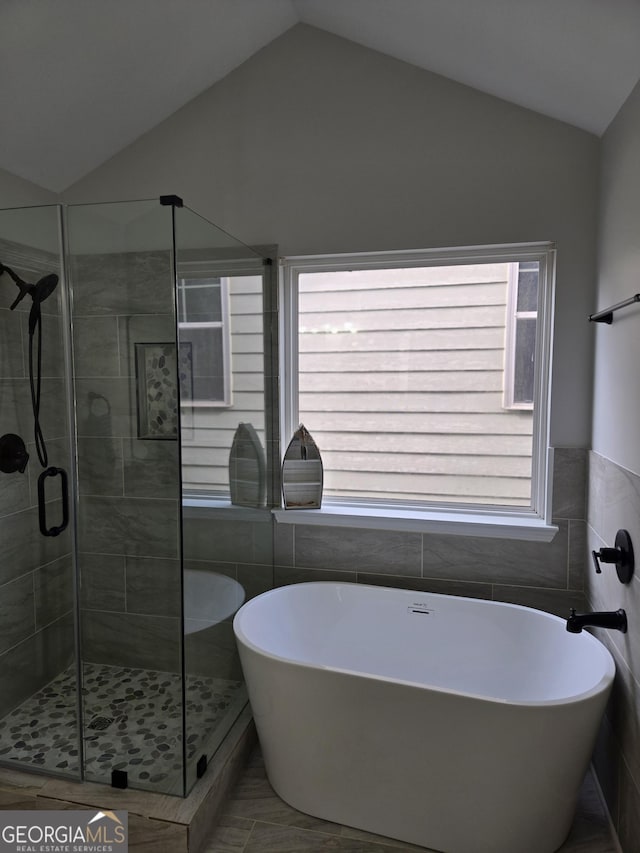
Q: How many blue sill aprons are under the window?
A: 0